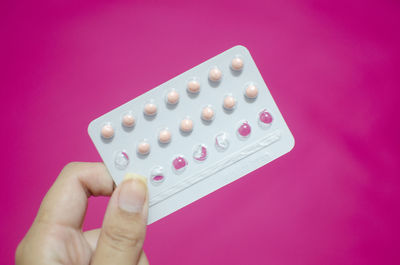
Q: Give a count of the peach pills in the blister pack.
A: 13